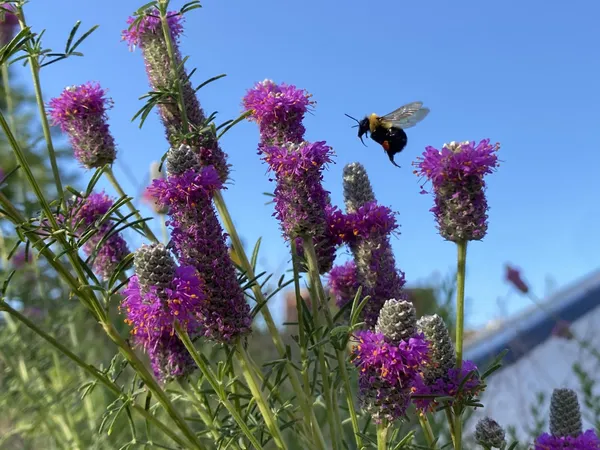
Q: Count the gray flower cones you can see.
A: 7